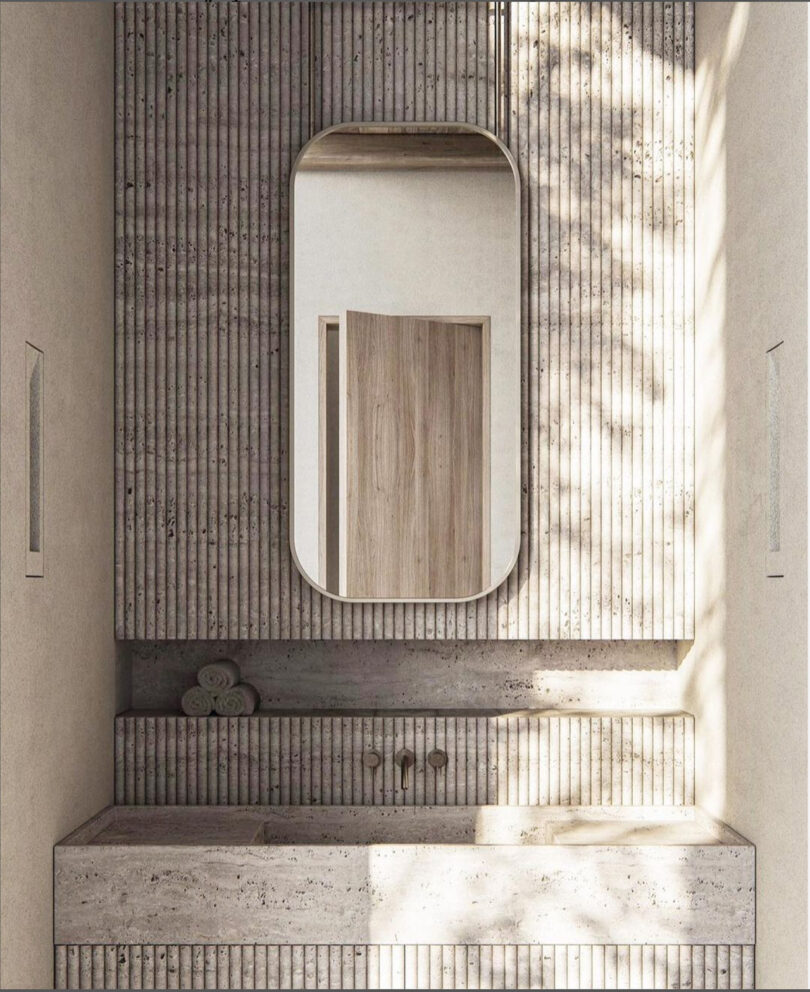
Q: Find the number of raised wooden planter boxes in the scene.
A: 0